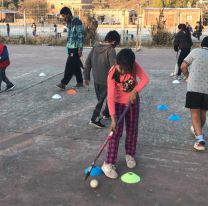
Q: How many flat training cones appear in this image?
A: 8